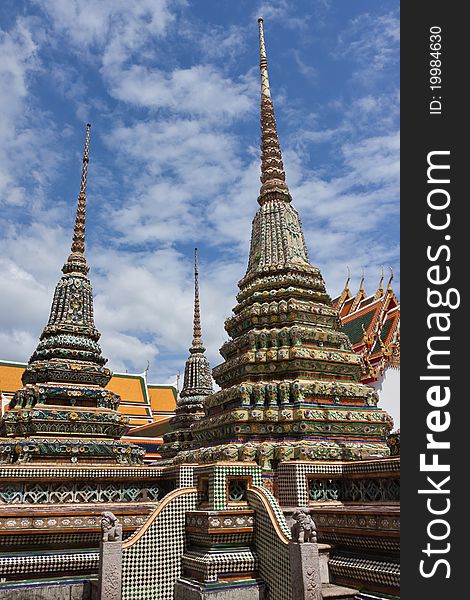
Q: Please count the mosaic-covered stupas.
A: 3